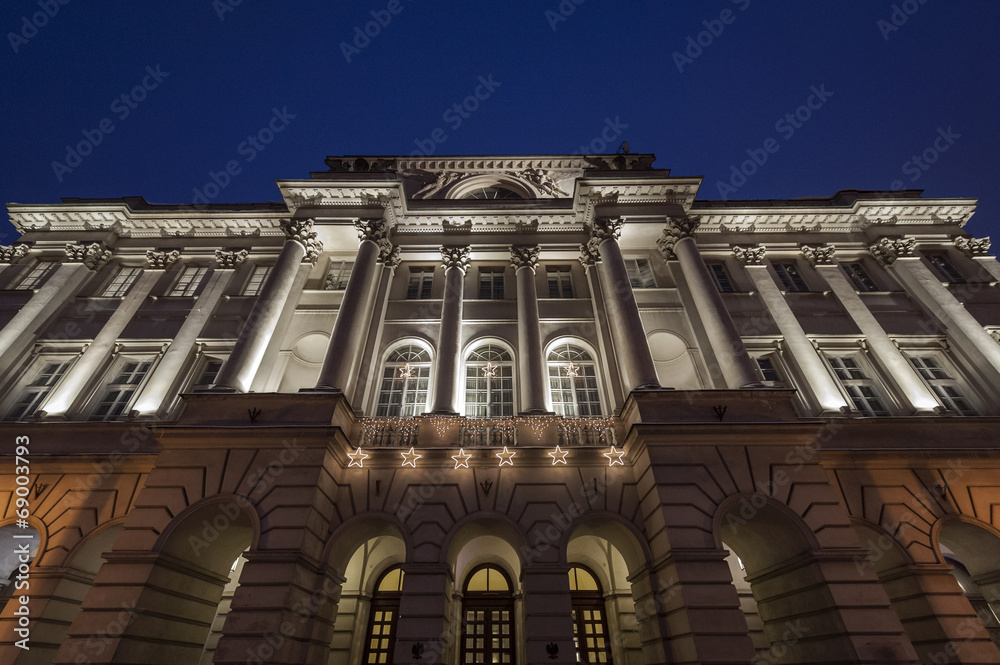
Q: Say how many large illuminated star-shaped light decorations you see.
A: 6